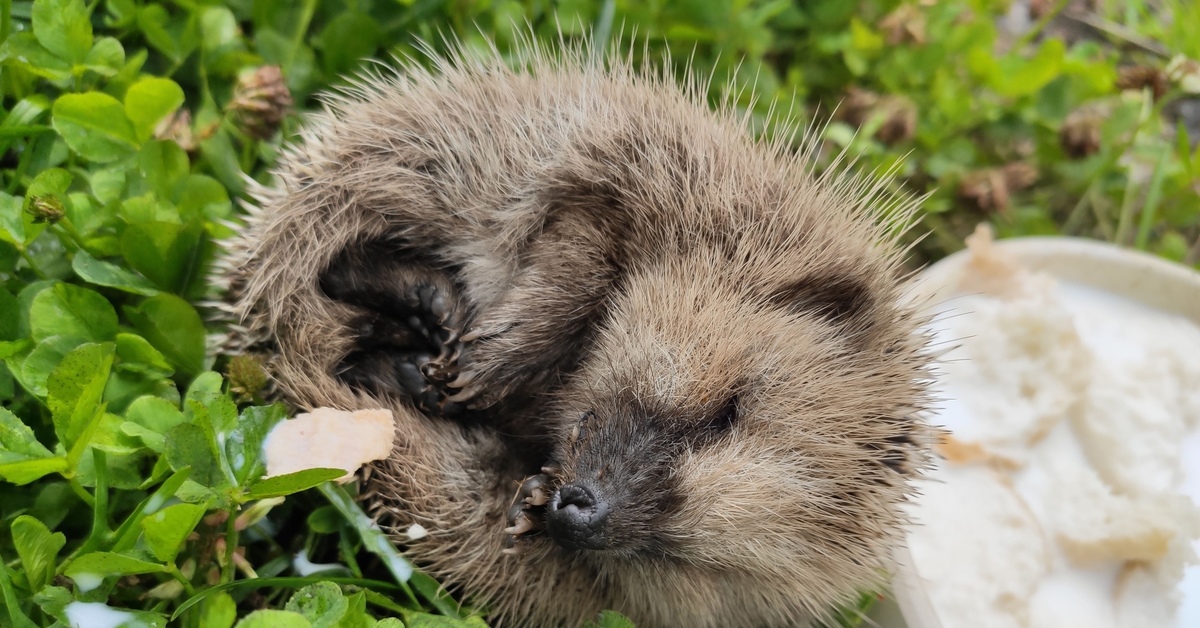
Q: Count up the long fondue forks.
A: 0